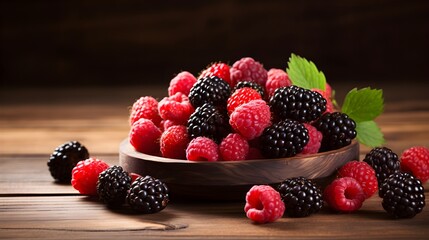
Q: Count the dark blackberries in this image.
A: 12